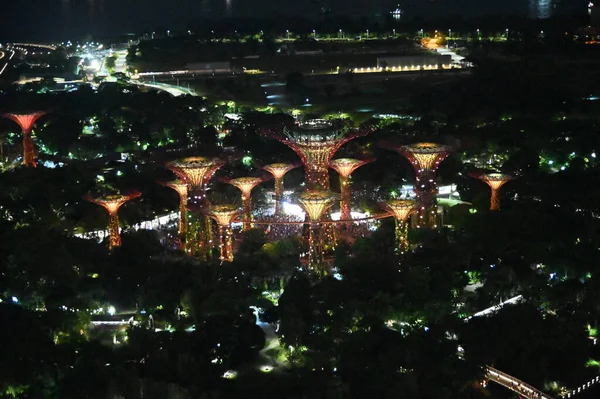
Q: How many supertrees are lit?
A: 13